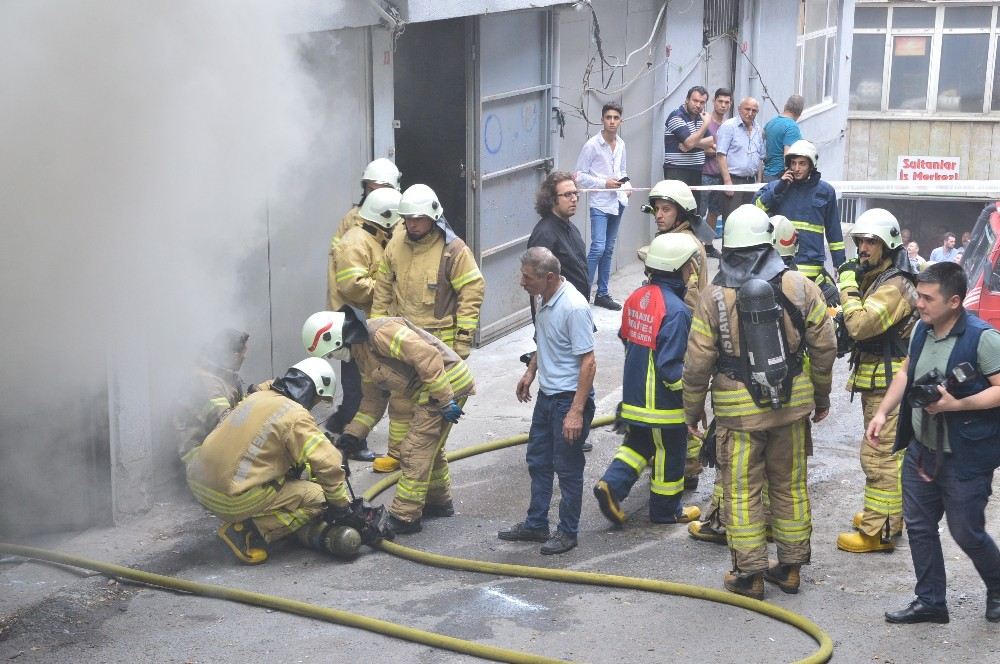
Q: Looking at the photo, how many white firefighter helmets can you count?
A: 11